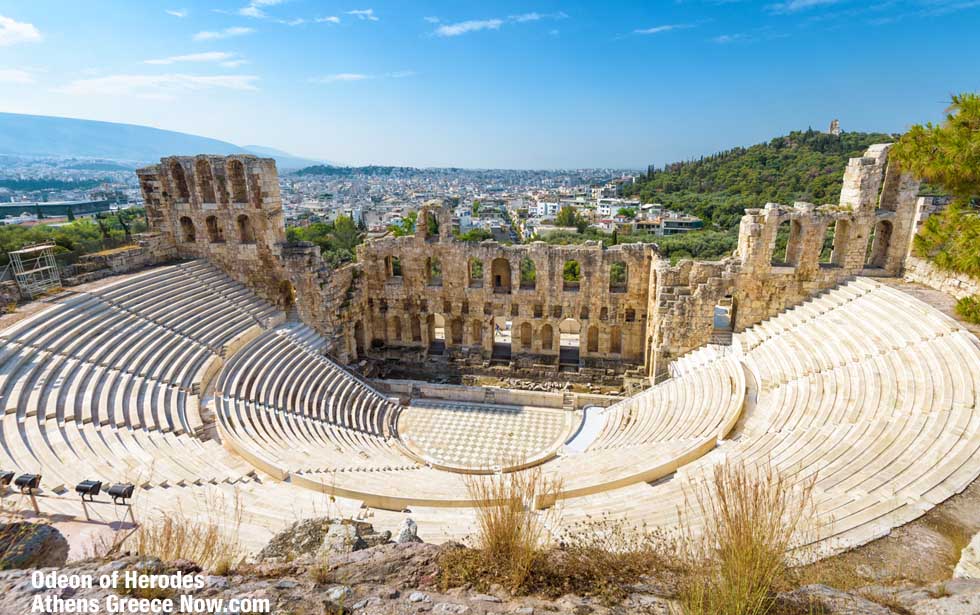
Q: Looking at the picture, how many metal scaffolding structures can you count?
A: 1